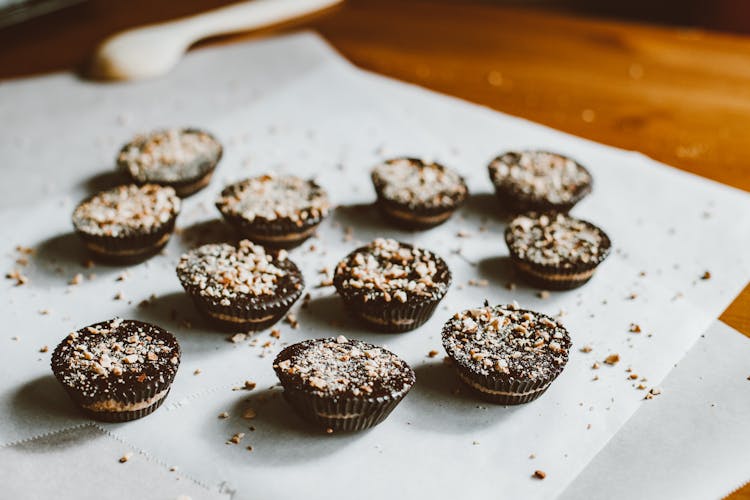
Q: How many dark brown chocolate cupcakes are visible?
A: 11